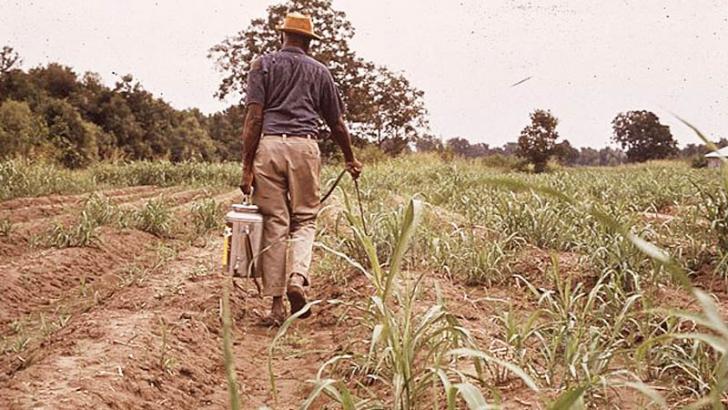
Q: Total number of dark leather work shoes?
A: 2